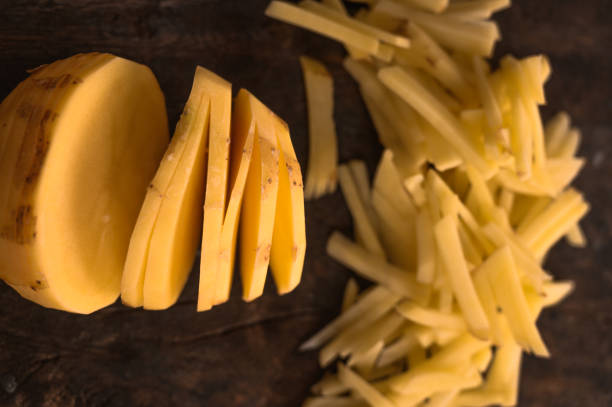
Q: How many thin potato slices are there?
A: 6